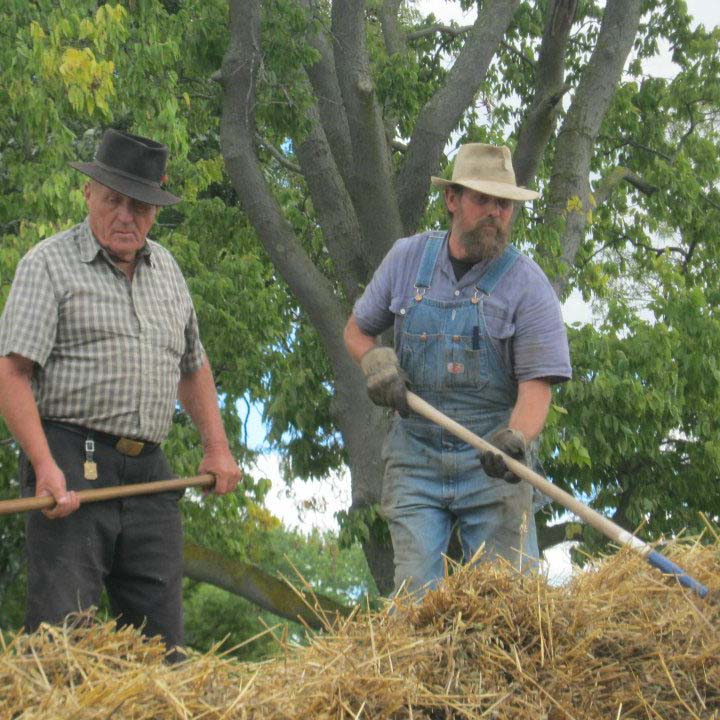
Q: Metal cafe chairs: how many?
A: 0